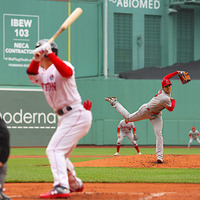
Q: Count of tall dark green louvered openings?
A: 3